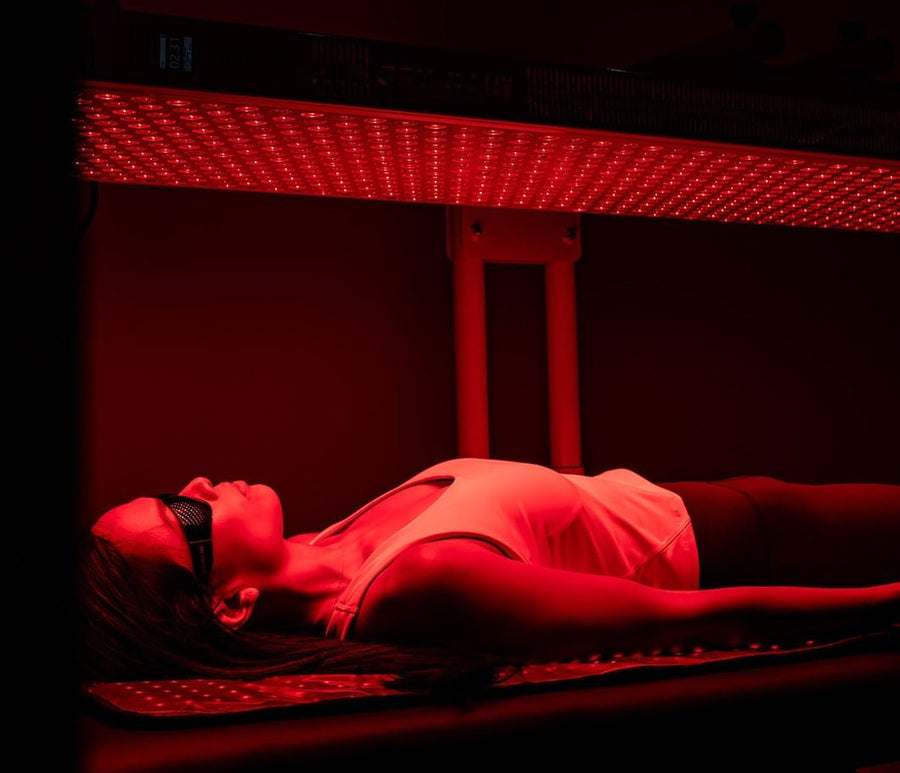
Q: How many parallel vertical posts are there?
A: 2